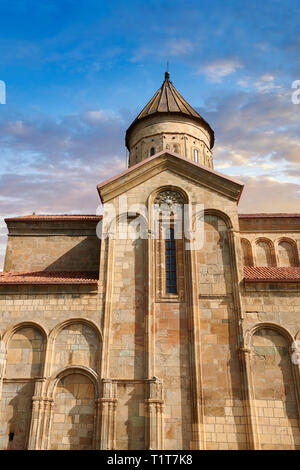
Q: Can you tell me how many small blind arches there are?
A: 3